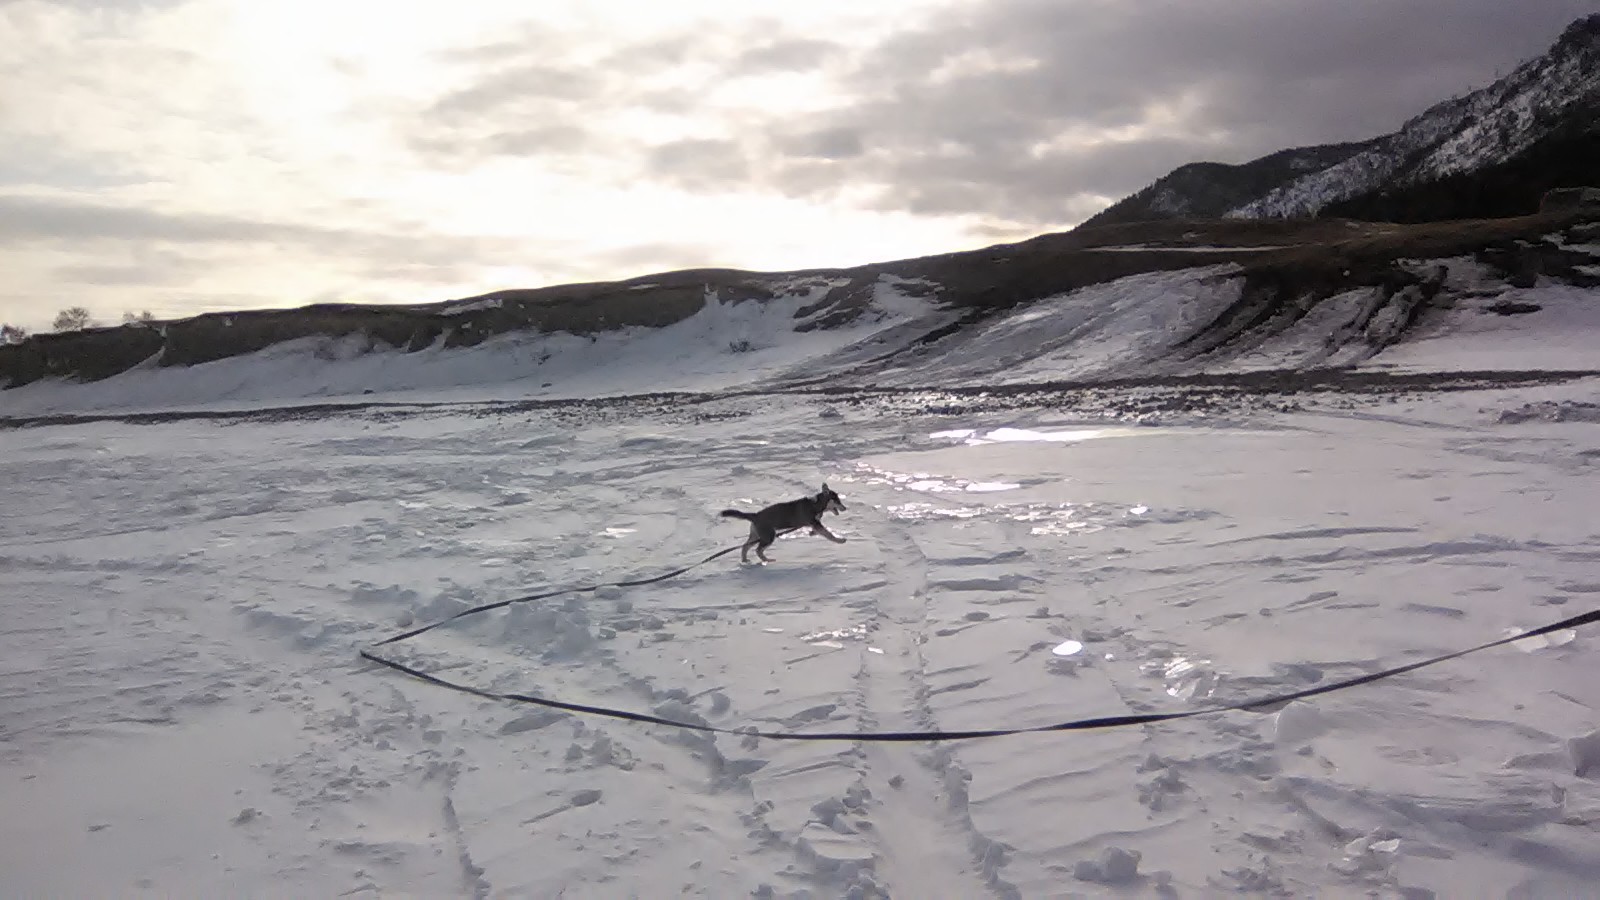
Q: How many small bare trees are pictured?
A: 3